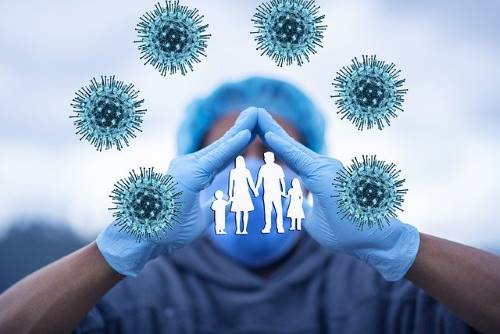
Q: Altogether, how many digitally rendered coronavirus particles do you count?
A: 6